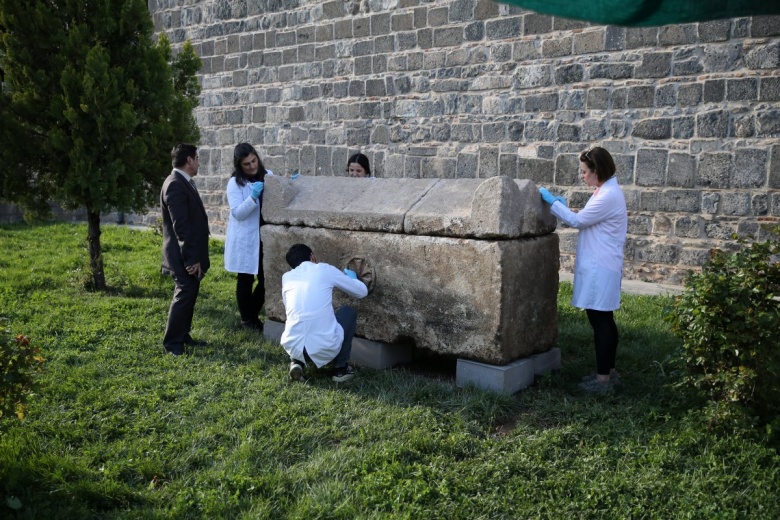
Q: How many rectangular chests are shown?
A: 1